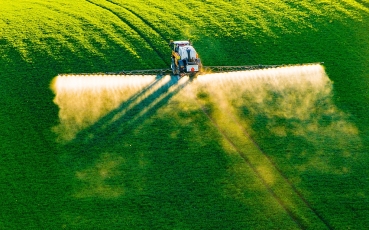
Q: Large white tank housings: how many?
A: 1